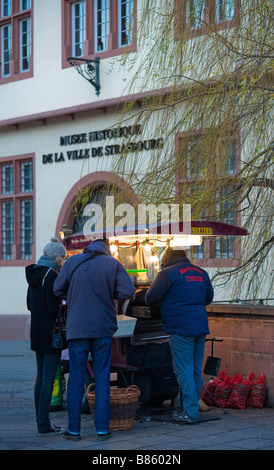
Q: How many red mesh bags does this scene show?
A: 4